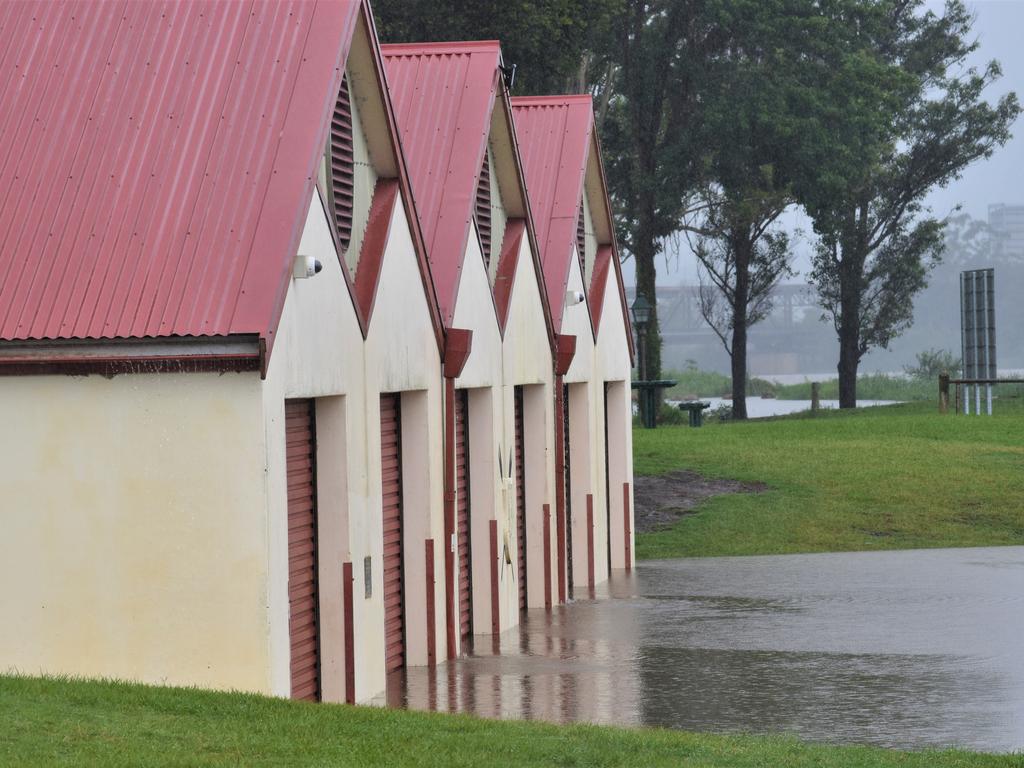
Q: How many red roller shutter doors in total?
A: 4